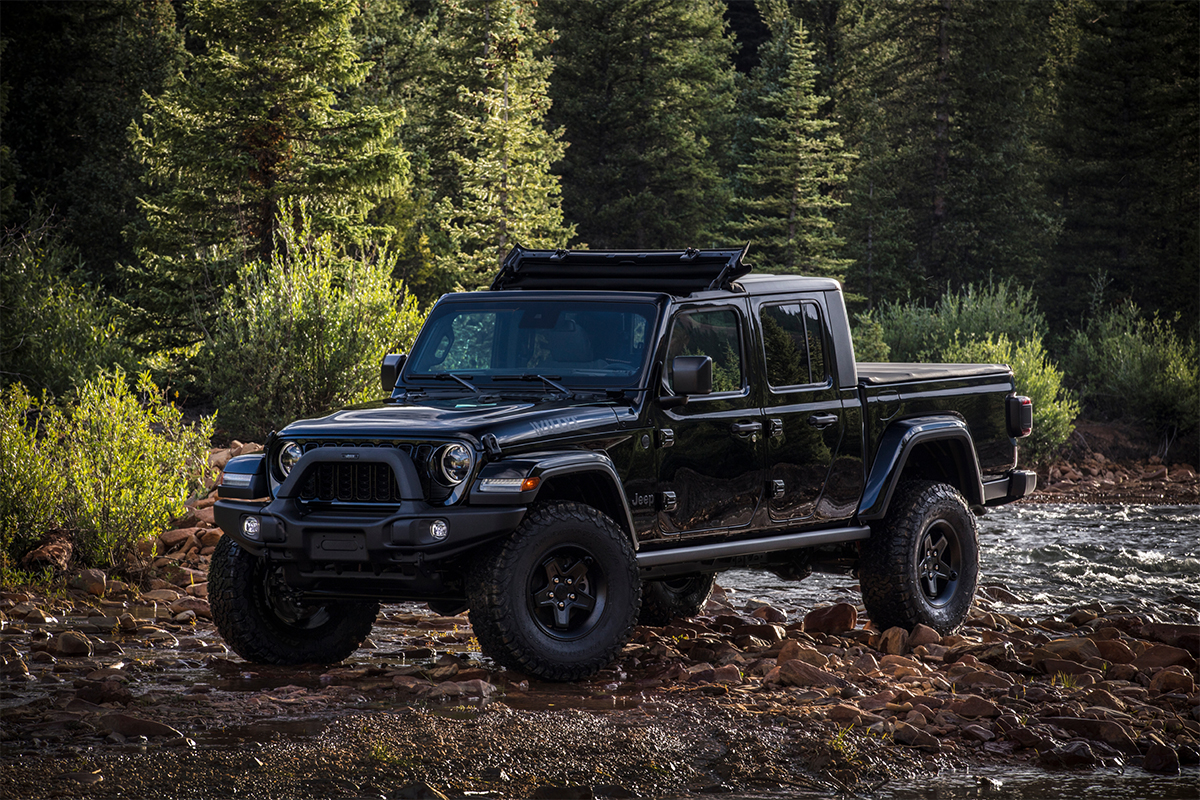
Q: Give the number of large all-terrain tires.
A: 4